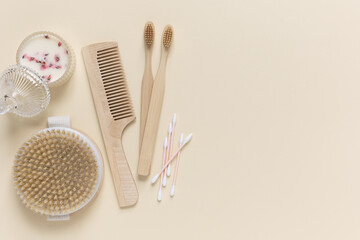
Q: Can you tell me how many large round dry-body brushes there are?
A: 1